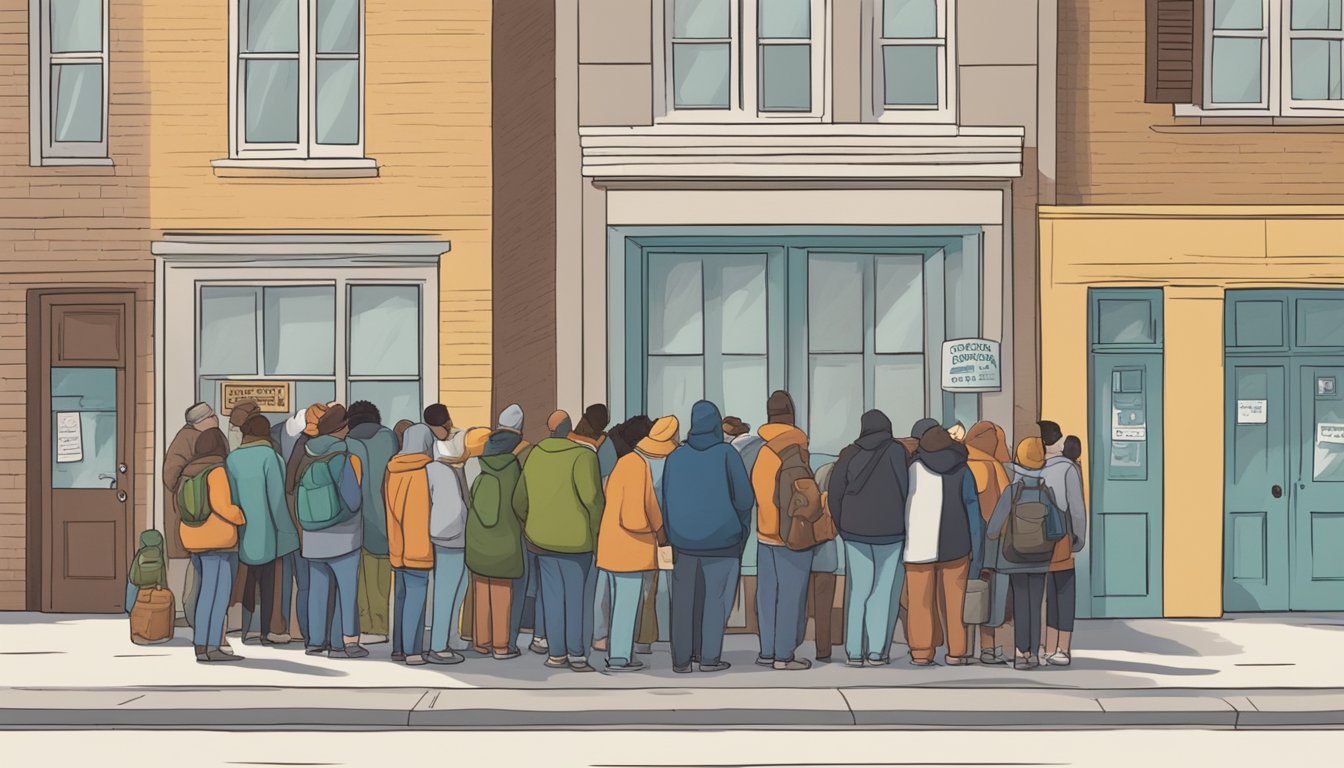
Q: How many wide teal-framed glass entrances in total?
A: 1